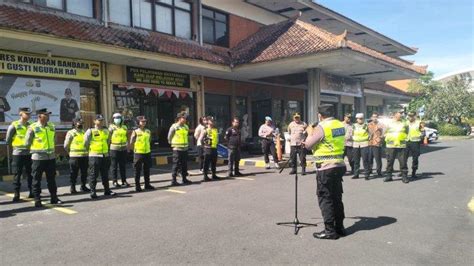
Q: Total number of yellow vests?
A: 12